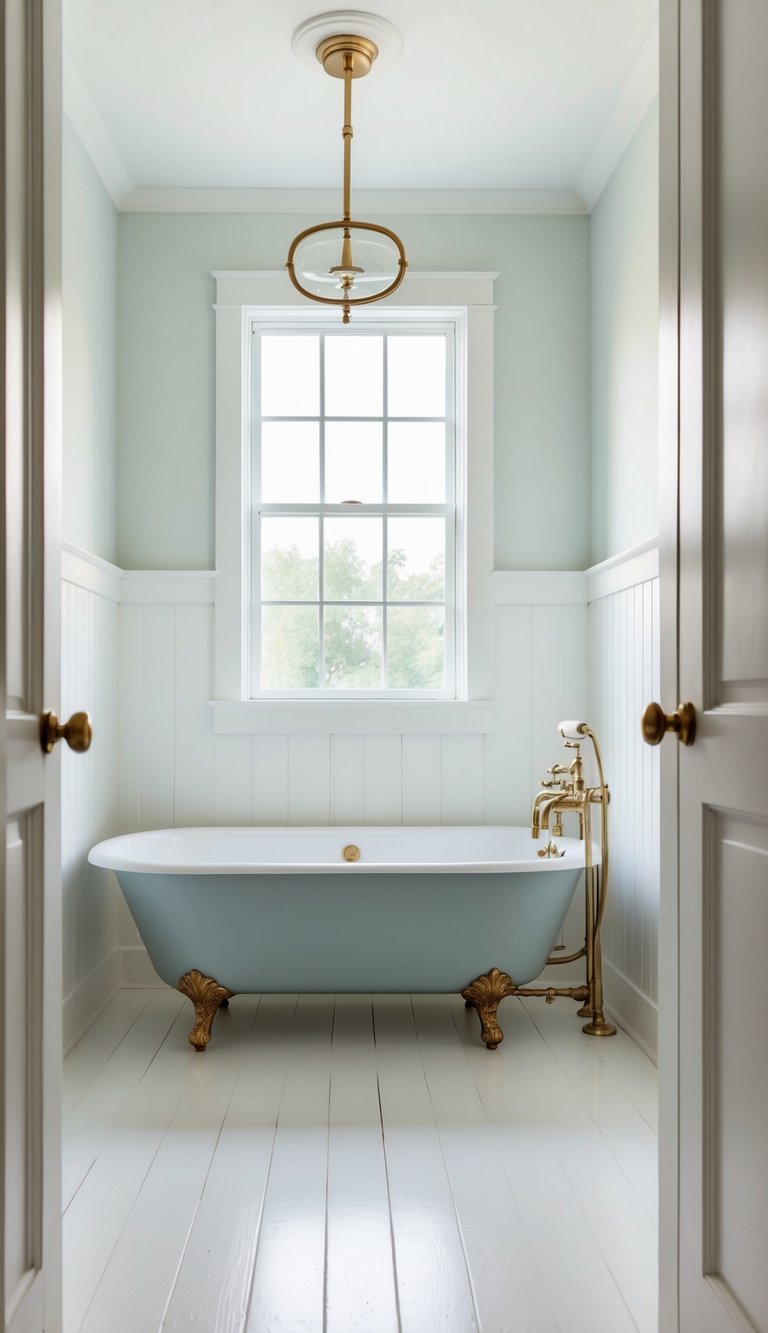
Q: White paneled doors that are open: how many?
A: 2